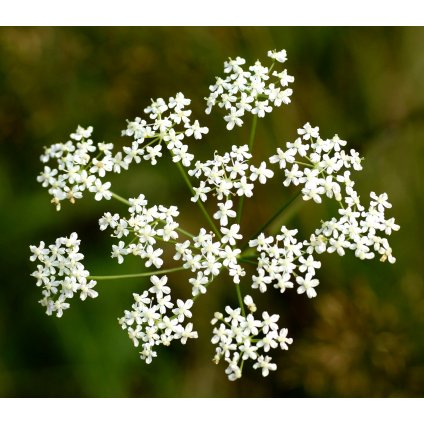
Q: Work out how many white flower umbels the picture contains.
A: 12